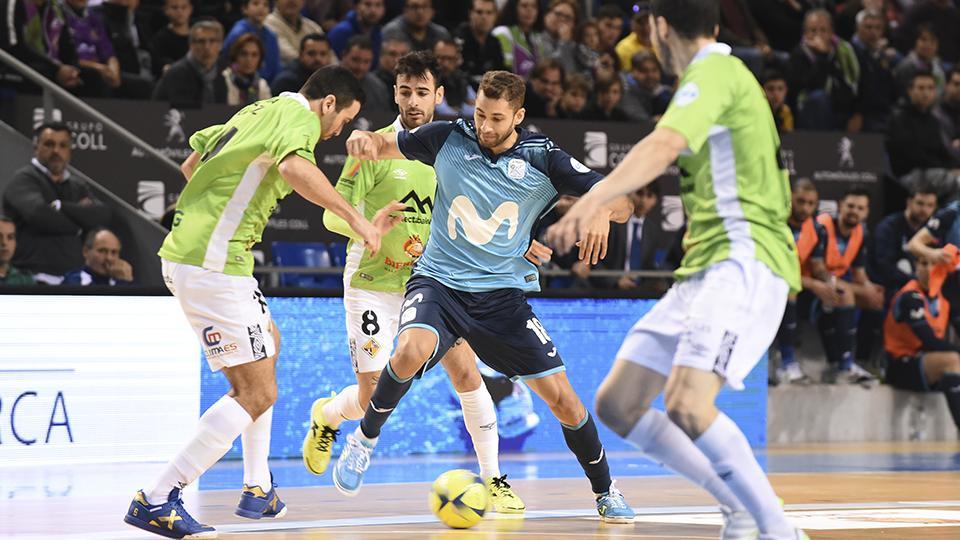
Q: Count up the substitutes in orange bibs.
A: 3